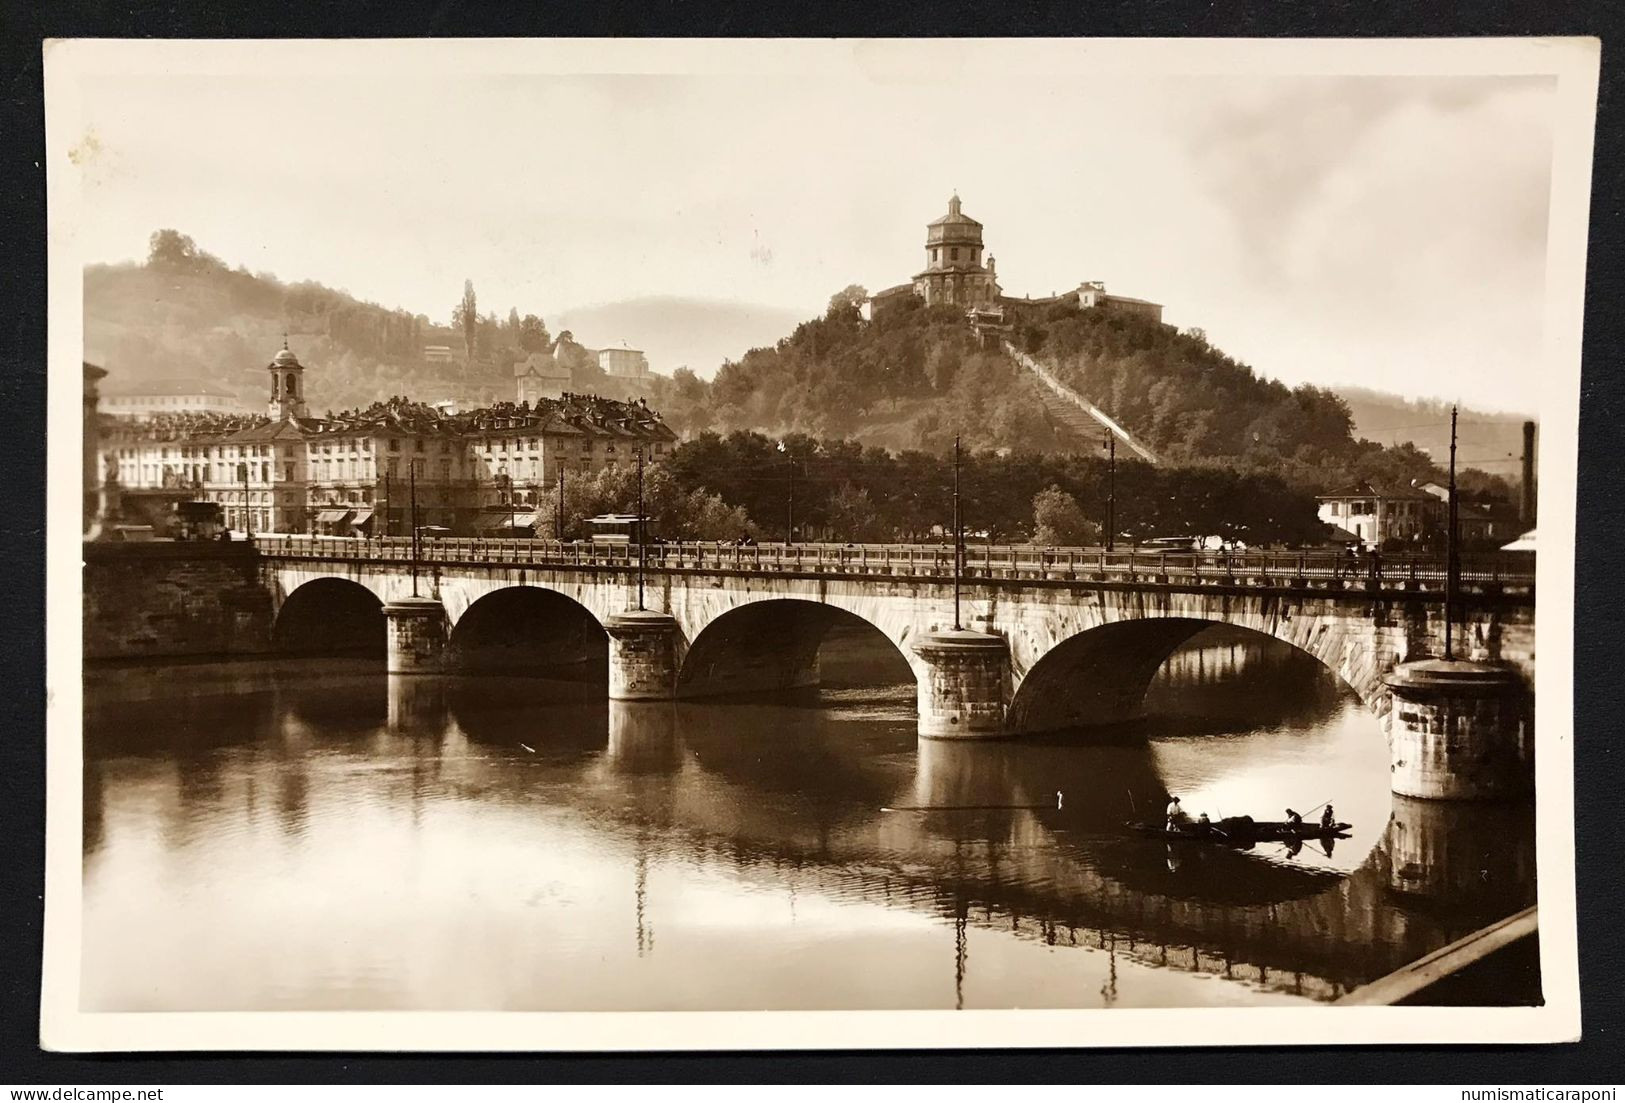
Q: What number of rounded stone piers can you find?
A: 4